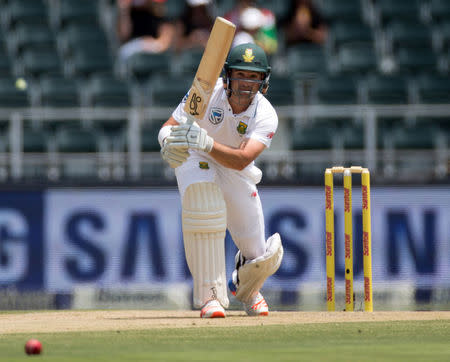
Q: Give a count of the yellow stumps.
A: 3